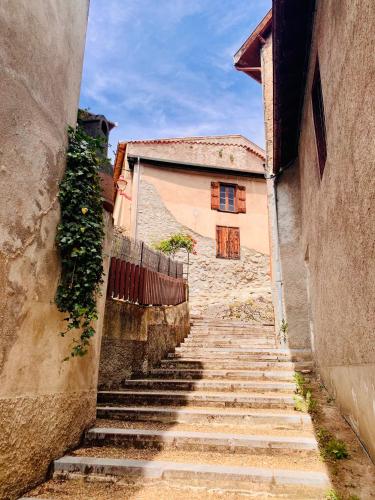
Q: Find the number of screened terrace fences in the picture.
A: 1